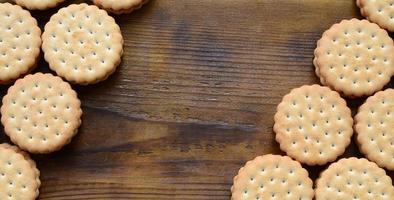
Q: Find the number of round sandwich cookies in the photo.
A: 12